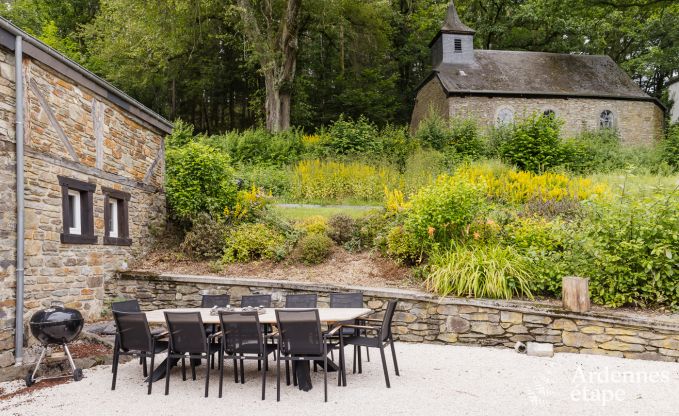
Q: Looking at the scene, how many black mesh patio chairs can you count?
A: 10